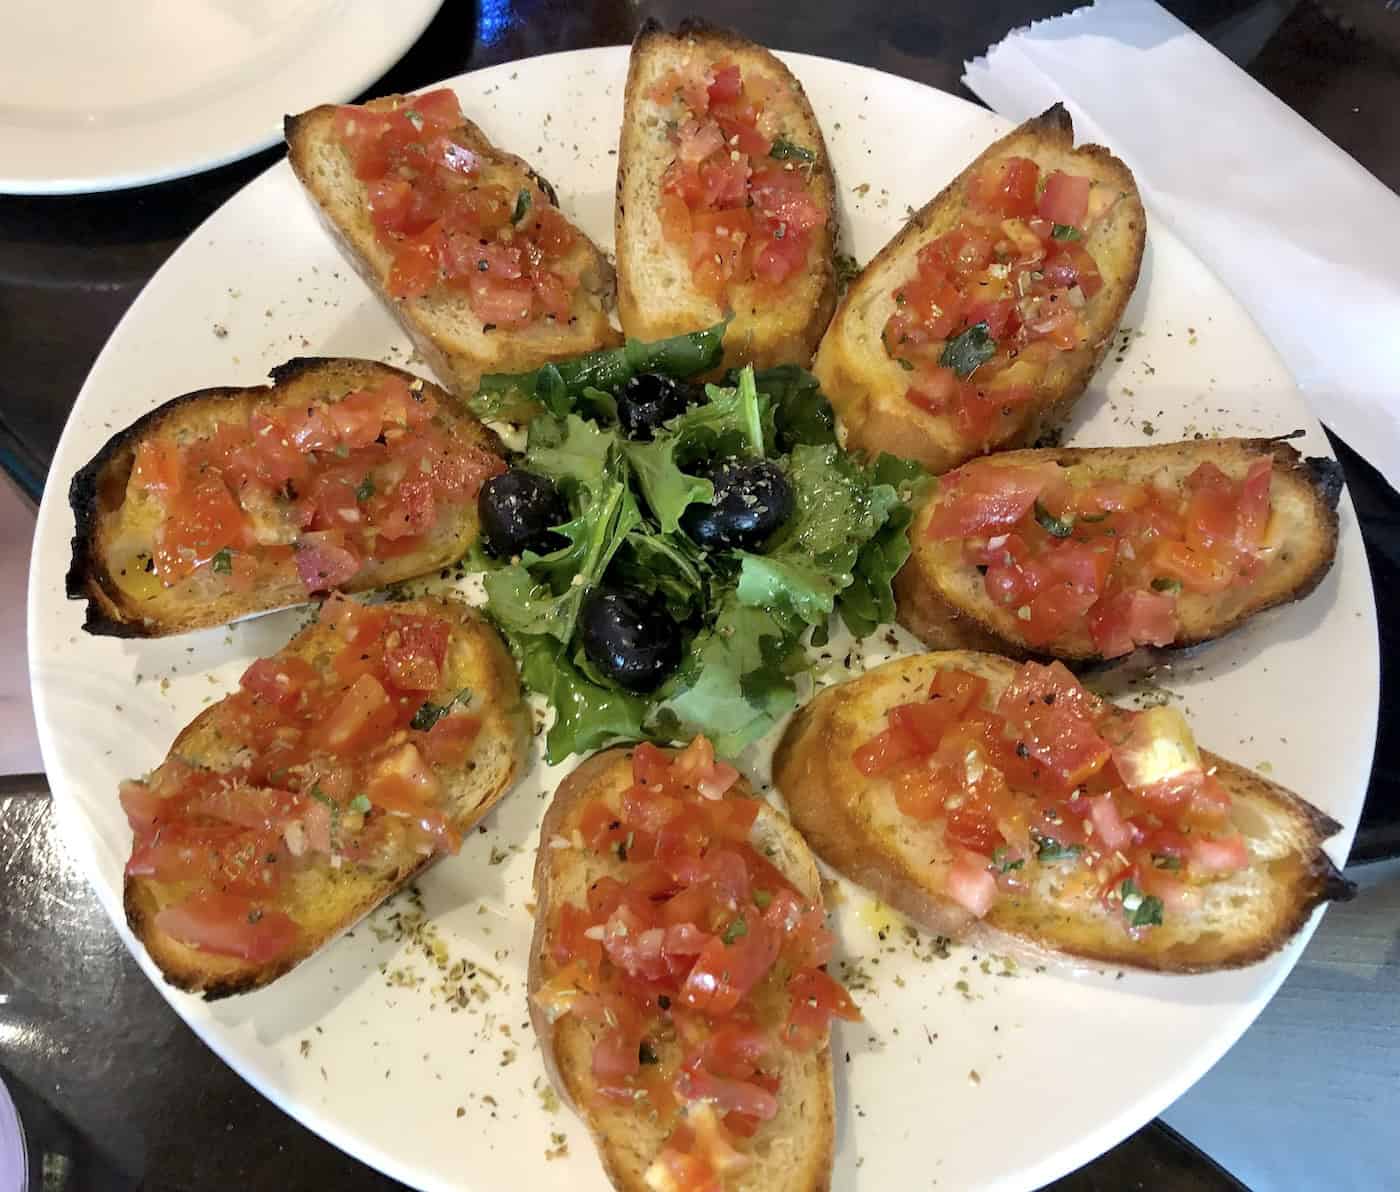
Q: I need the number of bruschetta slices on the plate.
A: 8